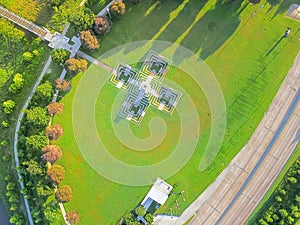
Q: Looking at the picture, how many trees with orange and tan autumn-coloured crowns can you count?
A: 11